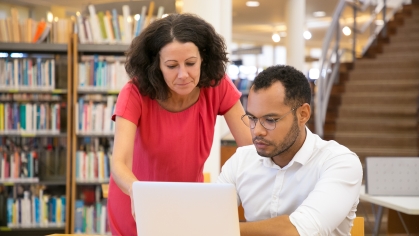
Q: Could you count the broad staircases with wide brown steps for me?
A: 1